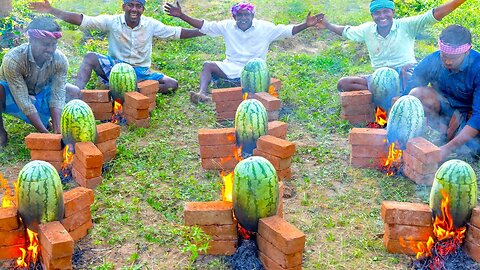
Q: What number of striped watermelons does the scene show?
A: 9